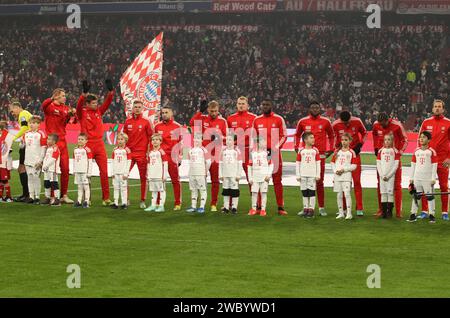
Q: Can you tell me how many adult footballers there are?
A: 11